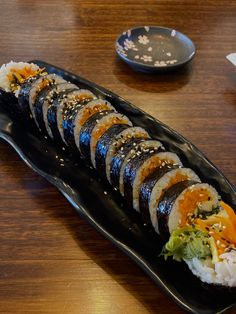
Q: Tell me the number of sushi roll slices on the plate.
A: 12